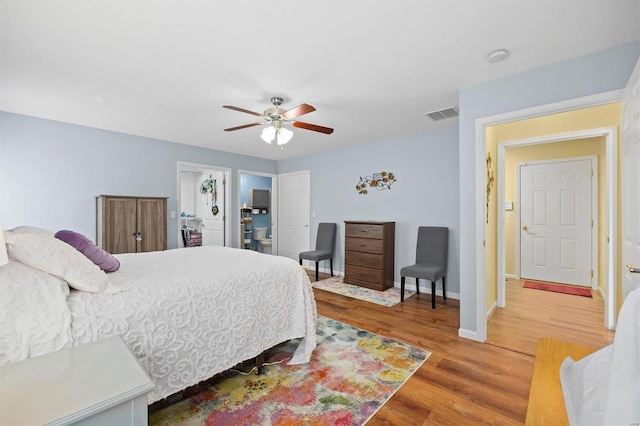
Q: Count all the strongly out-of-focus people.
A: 0